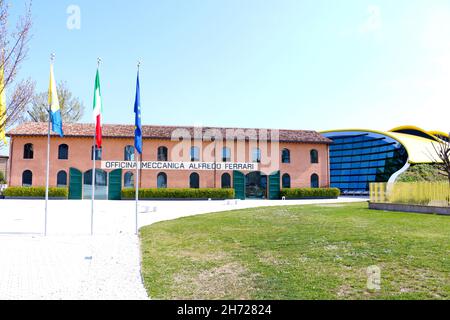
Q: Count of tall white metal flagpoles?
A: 3